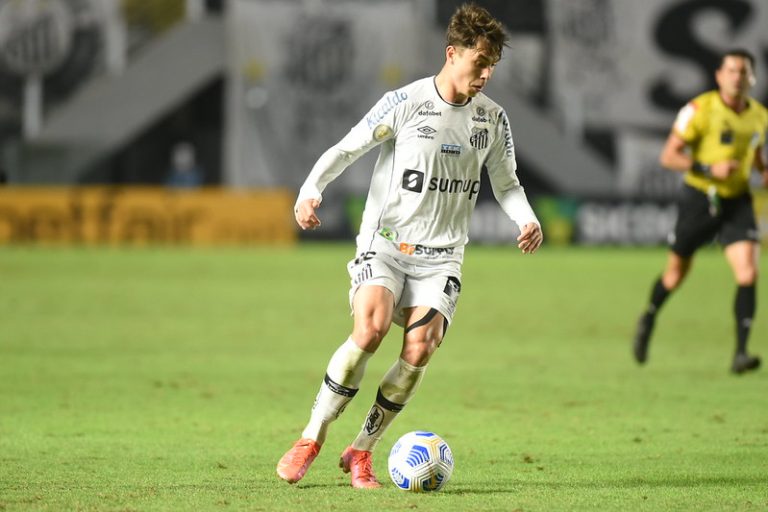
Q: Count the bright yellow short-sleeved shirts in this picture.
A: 1